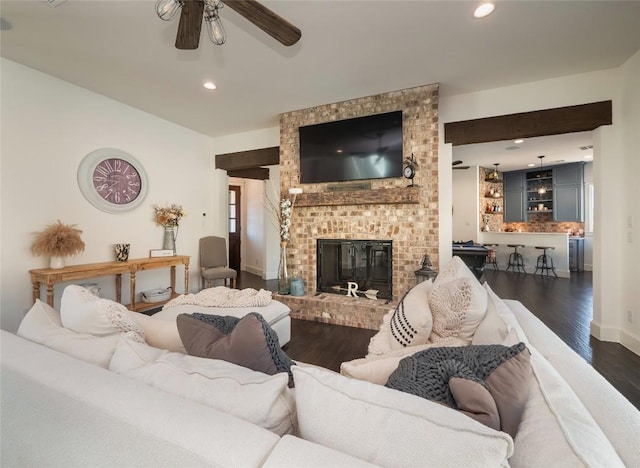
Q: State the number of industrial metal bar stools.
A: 3